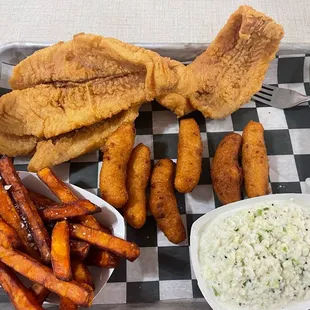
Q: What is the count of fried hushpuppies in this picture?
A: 6